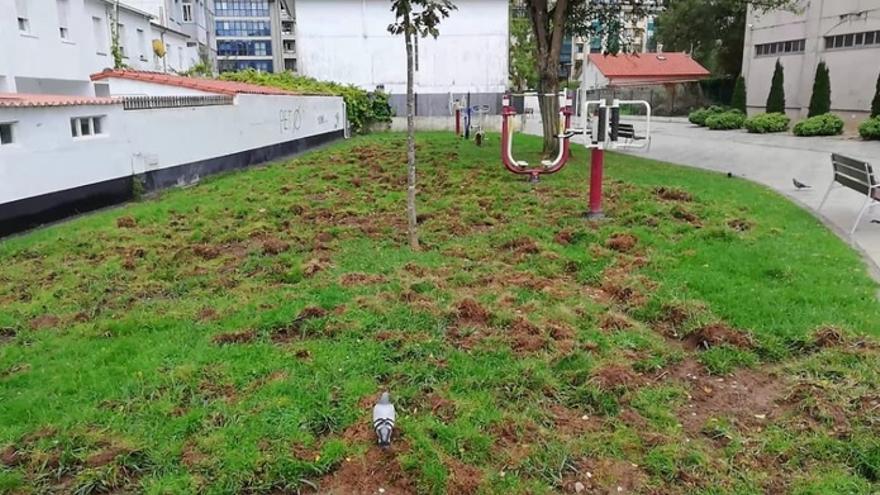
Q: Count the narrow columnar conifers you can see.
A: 4